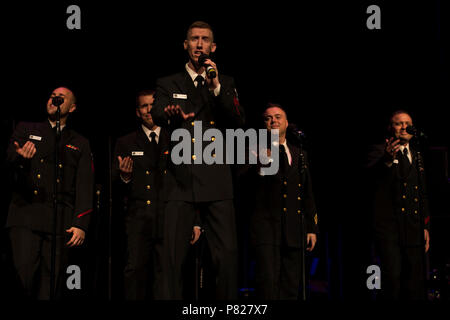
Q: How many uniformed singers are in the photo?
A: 5